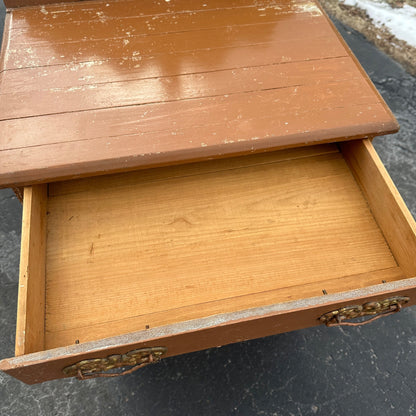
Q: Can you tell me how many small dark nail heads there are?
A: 4